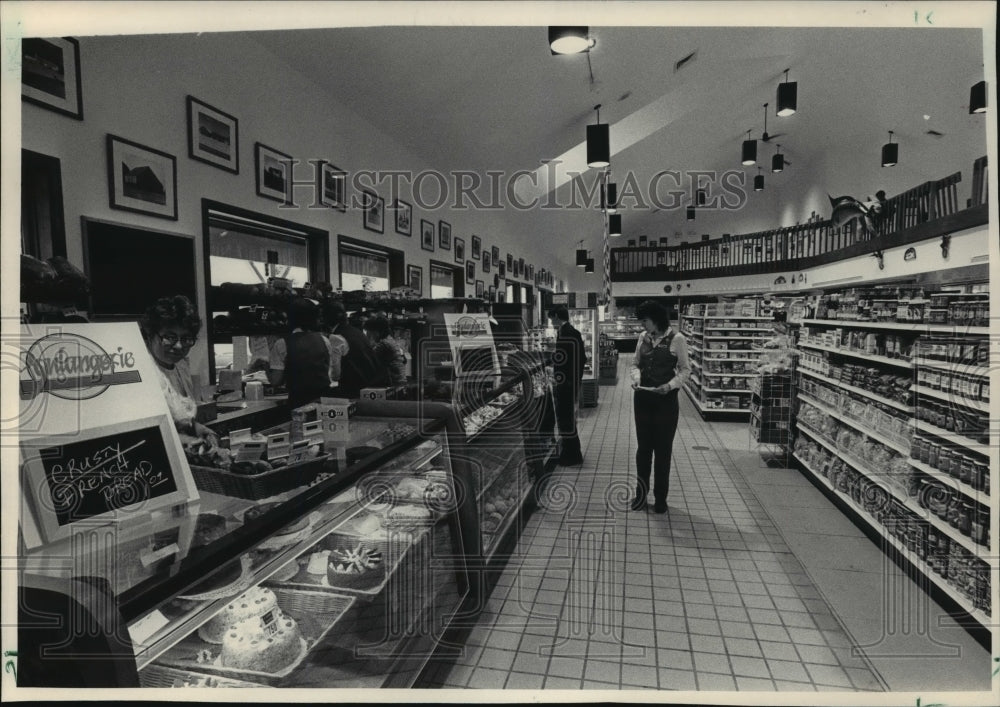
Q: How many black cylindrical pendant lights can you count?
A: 14